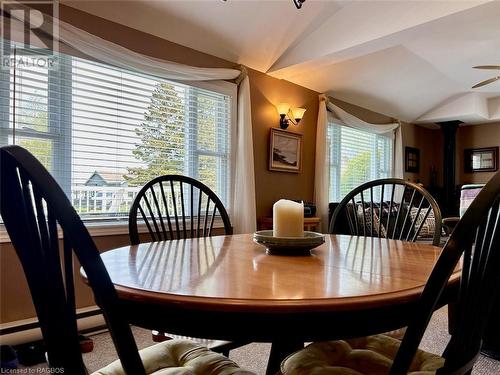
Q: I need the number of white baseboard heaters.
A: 1